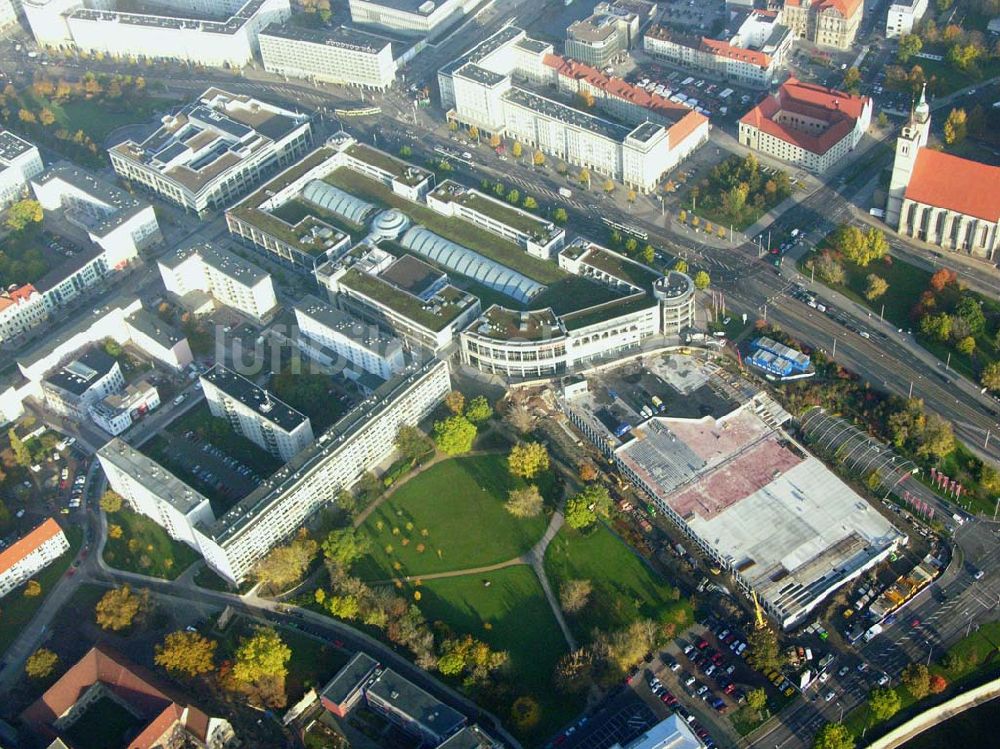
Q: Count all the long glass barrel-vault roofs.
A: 2